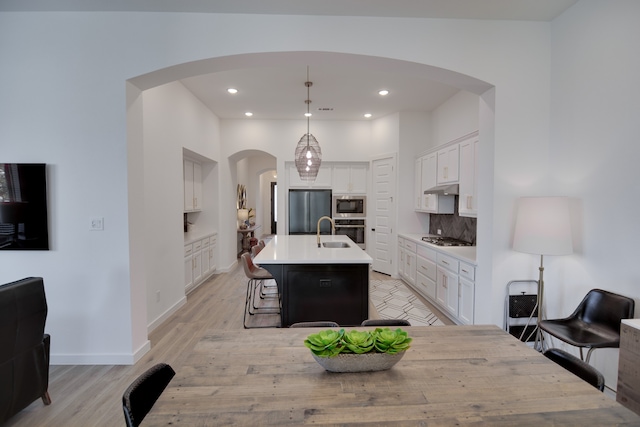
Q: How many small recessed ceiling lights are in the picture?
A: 5